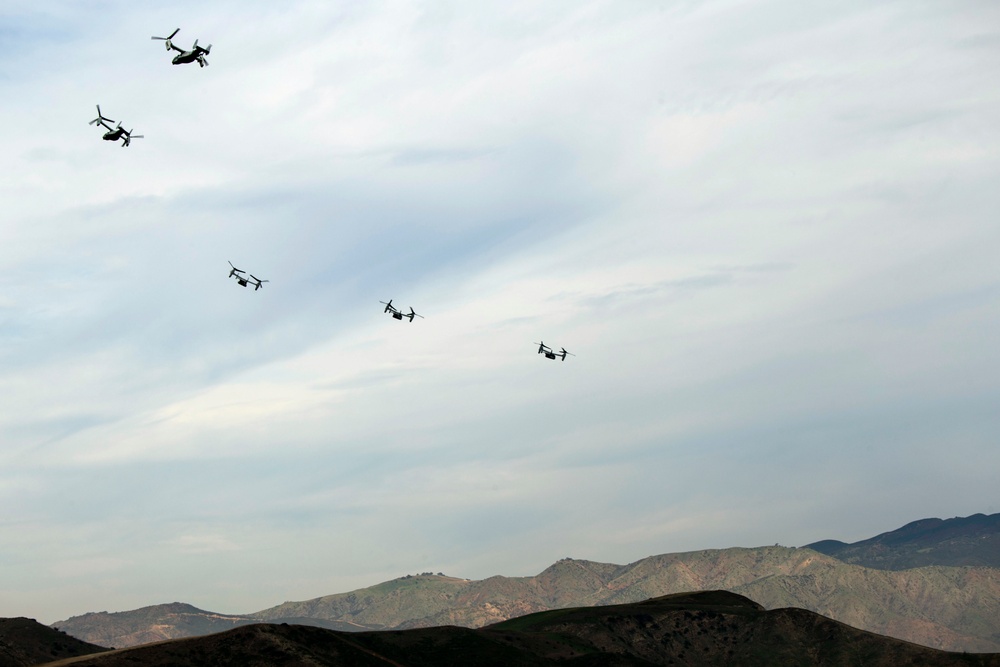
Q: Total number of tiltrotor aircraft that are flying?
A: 5